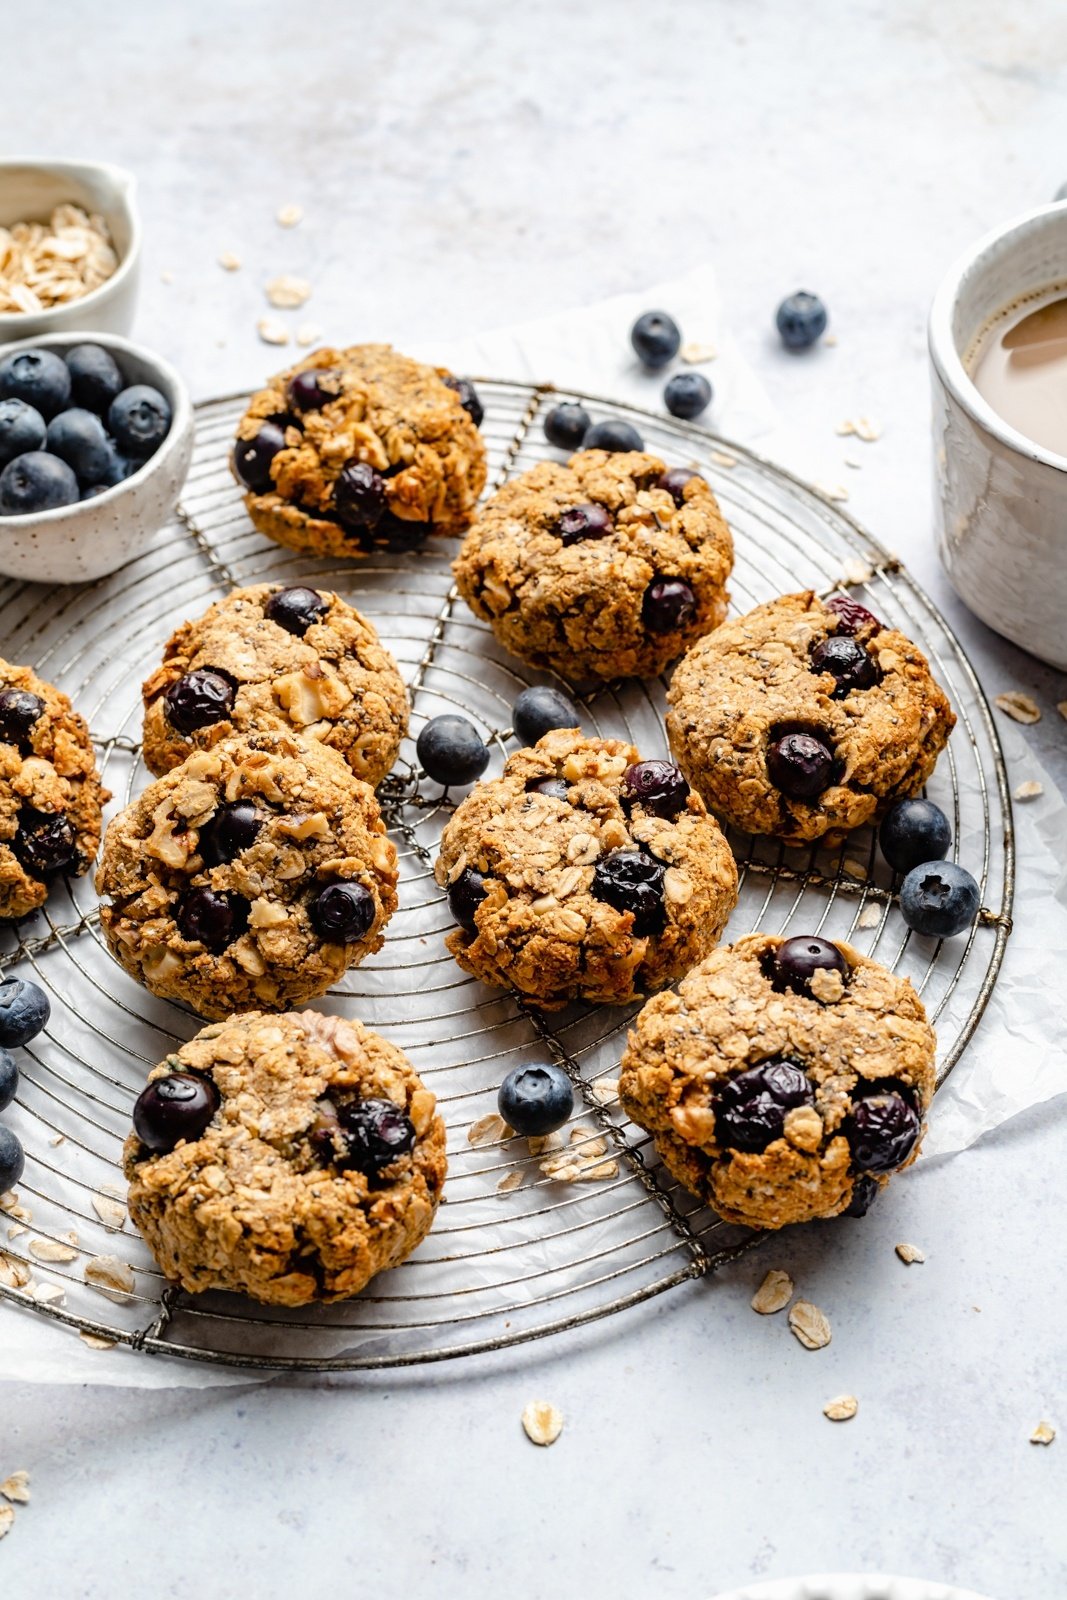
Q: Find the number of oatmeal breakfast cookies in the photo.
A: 9